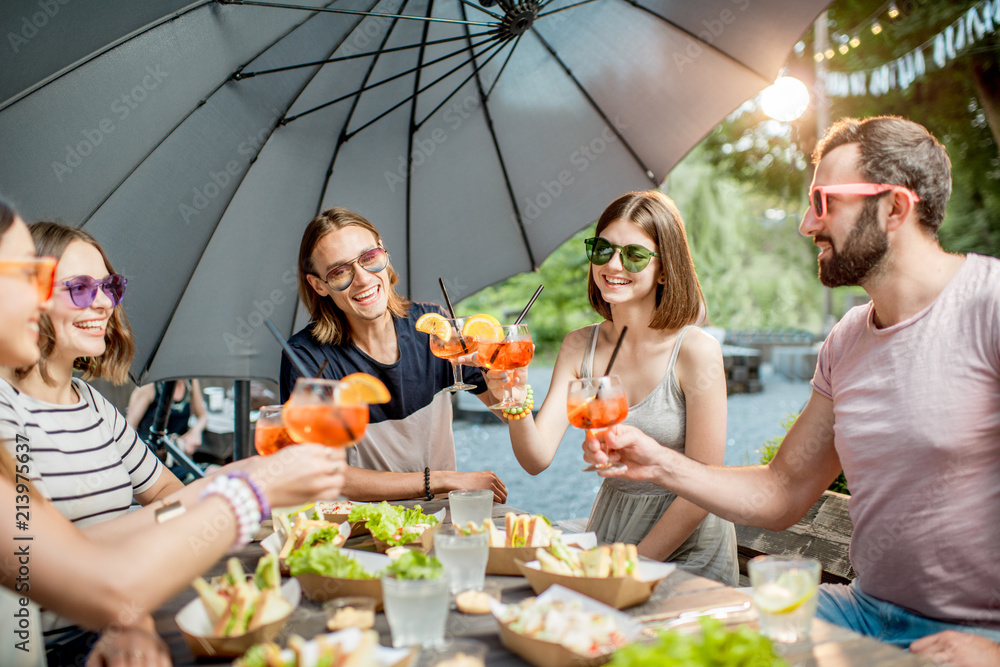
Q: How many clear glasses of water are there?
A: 4